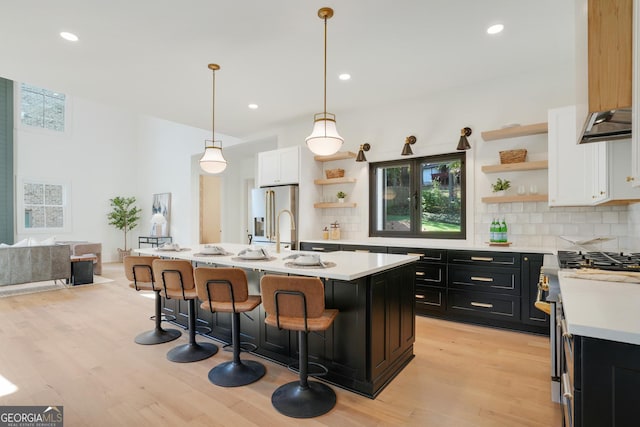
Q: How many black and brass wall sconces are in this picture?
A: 3